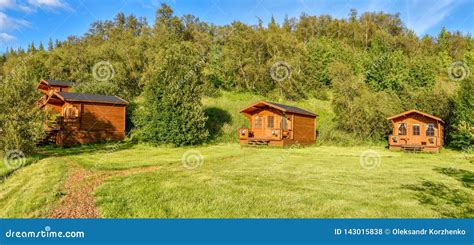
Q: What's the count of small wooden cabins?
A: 4